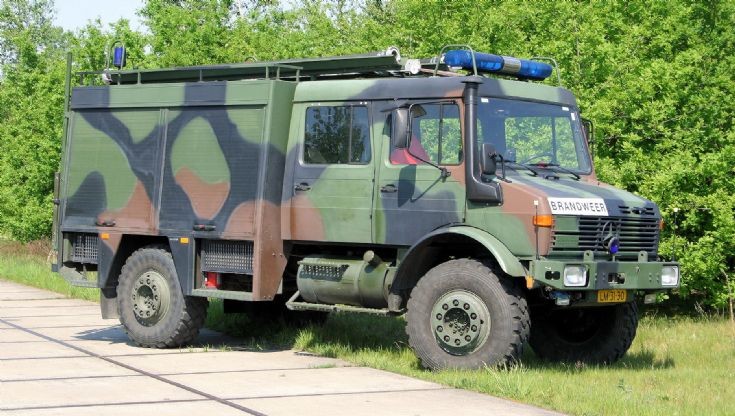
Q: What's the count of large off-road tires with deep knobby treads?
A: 3